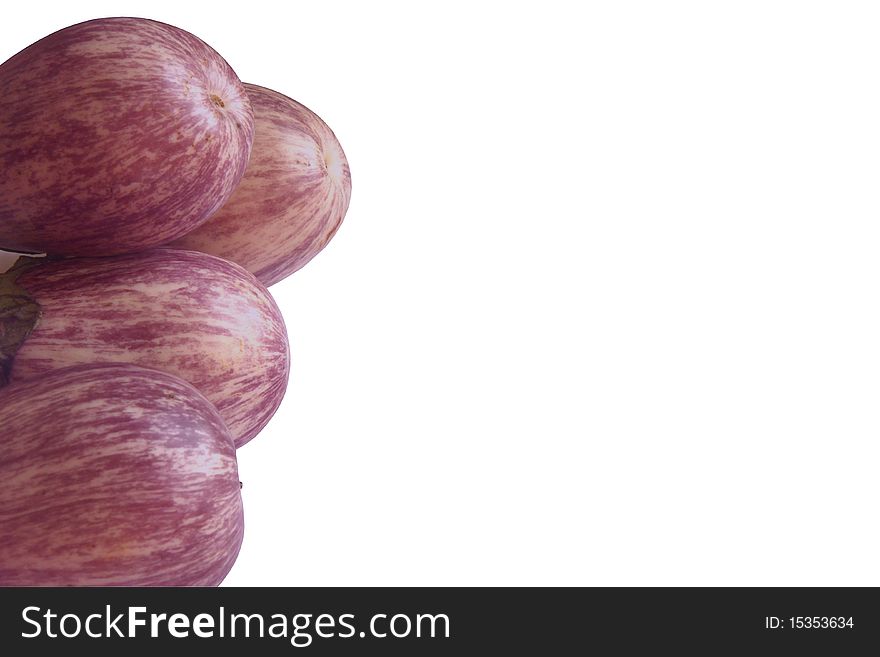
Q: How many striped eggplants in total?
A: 4